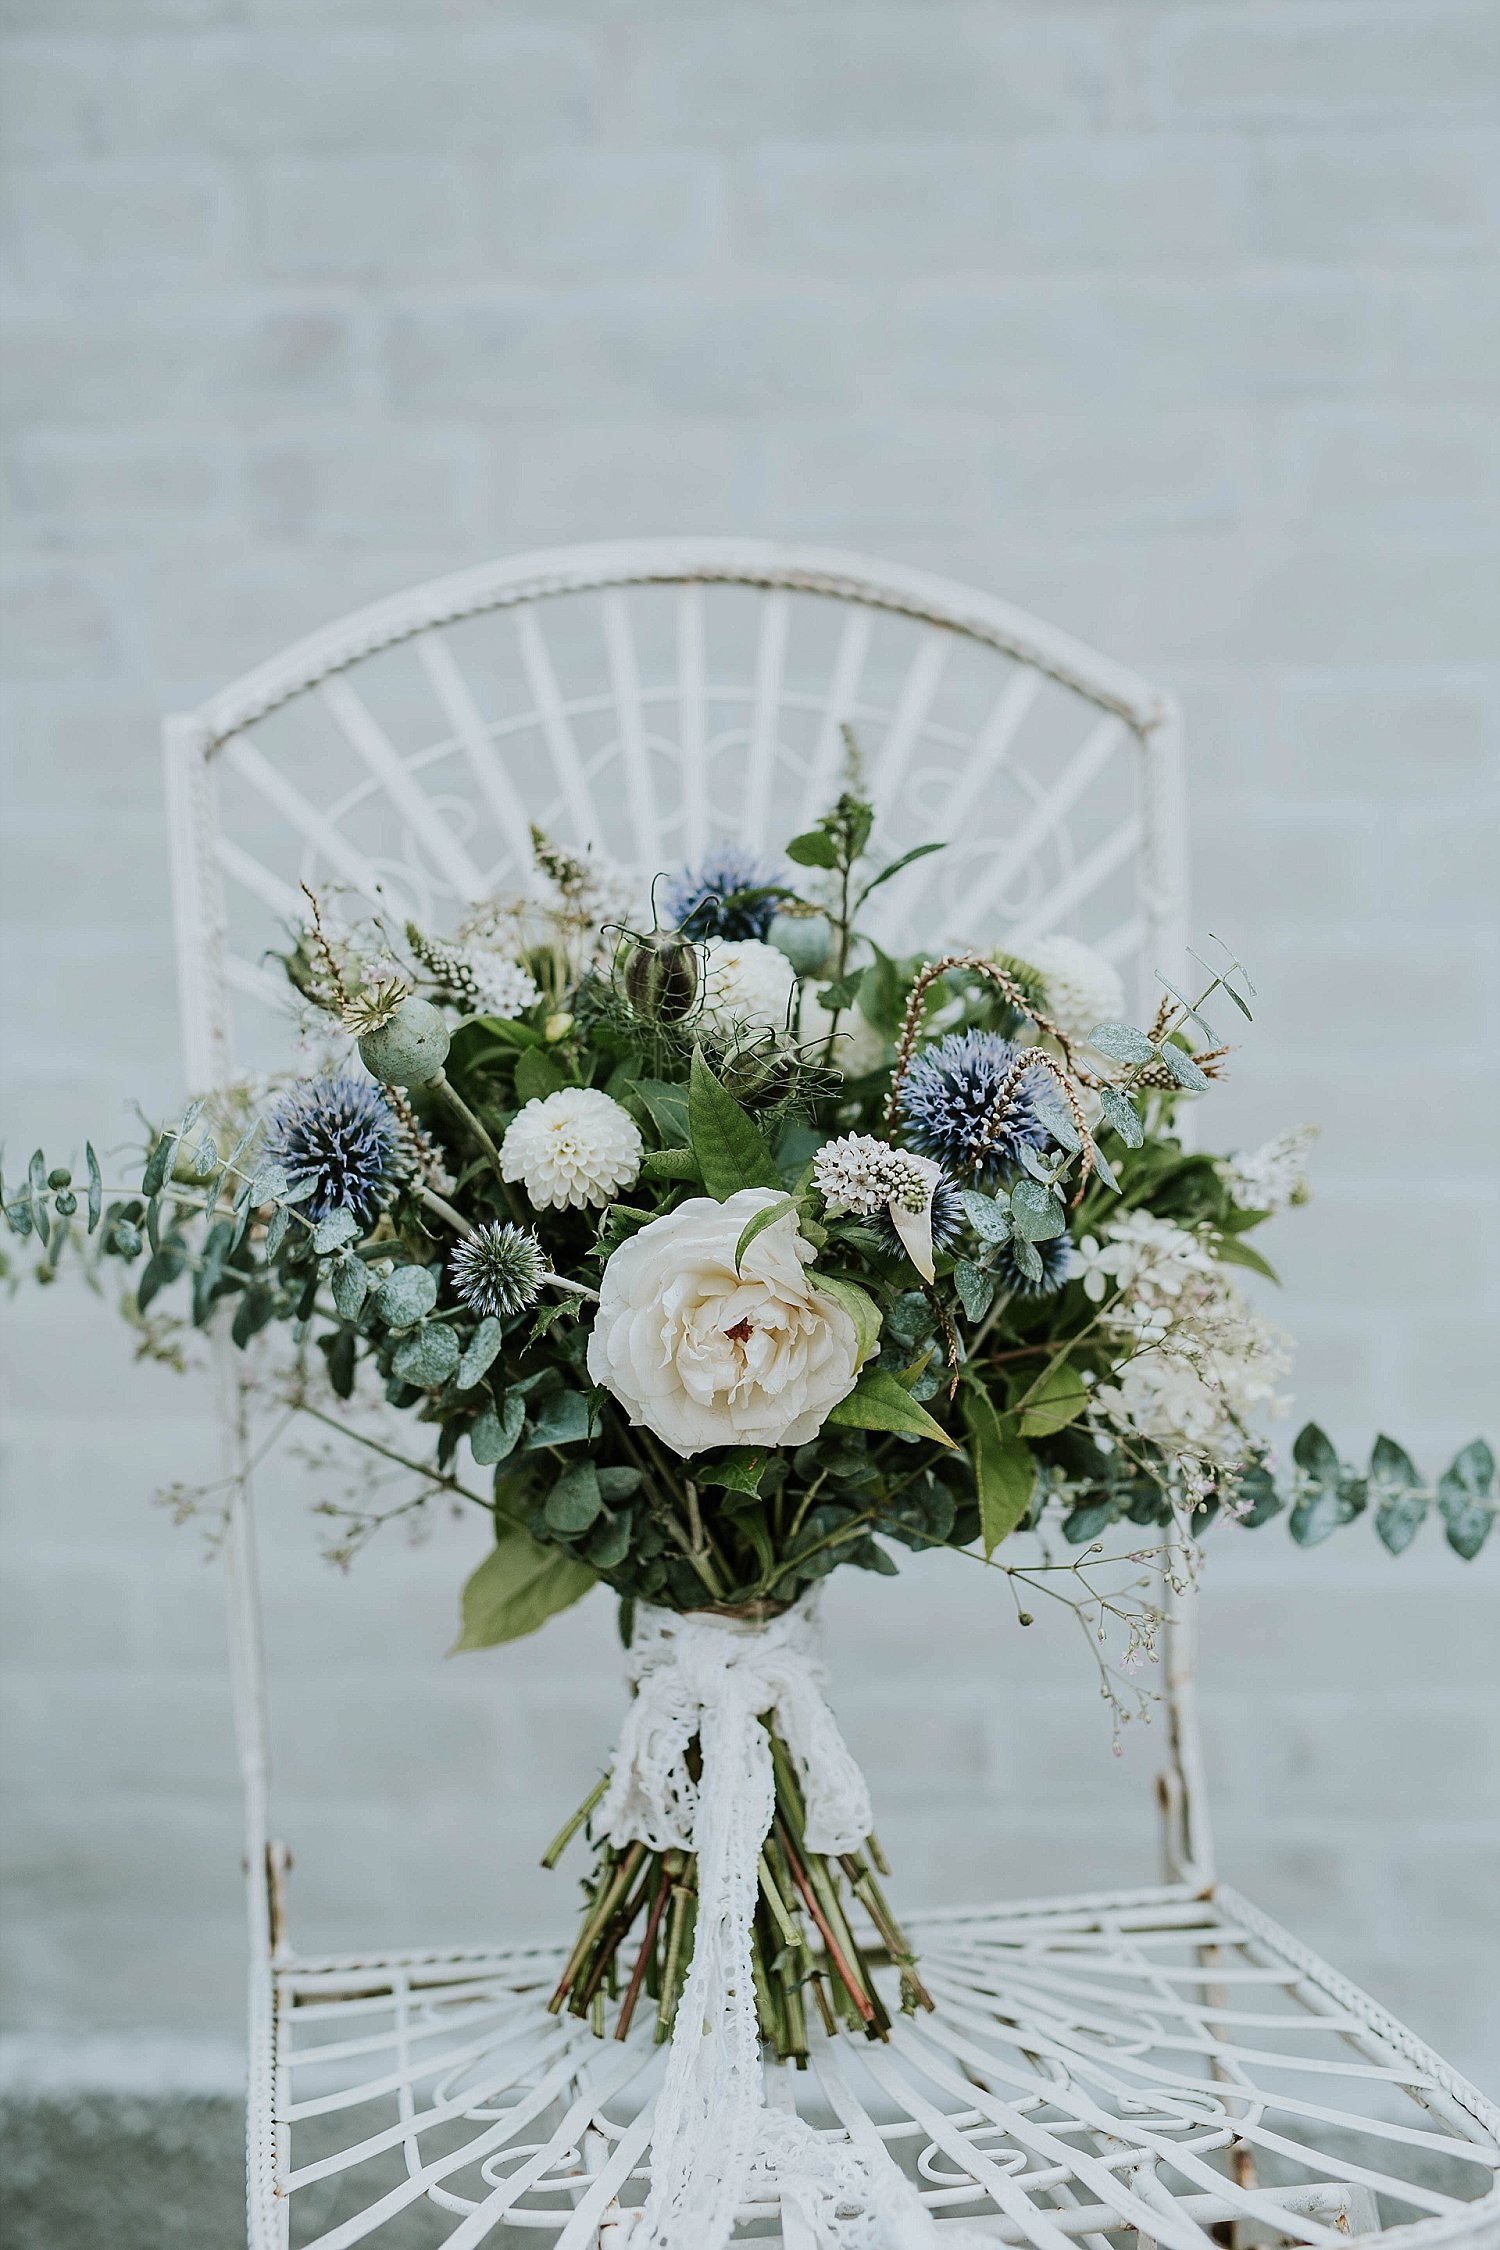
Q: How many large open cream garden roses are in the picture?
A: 1